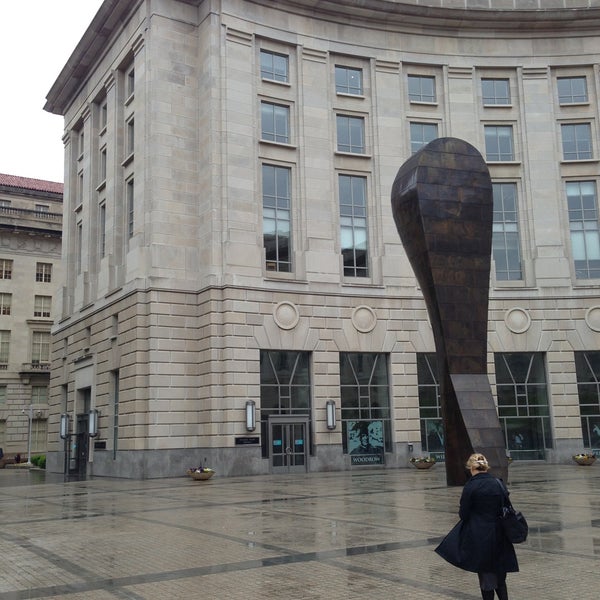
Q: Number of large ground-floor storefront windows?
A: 5